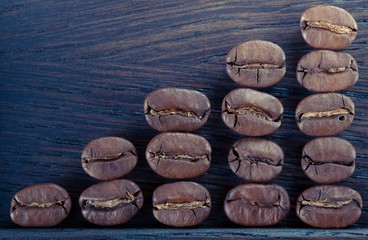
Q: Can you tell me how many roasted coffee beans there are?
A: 15